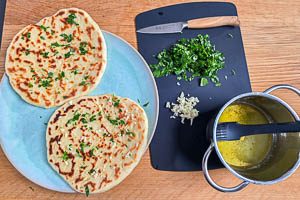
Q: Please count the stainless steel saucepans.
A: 1